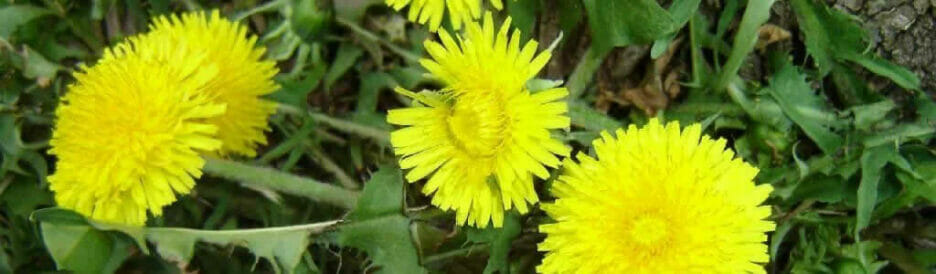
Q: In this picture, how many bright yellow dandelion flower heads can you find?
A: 5